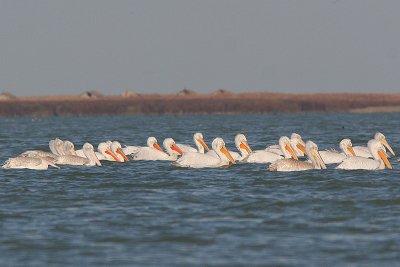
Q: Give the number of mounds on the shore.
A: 5